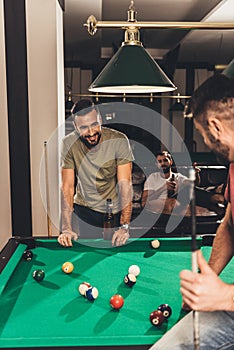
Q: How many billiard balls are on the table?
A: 11